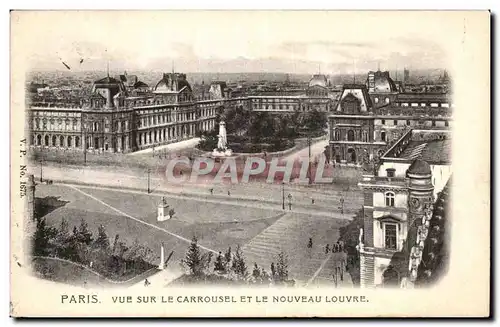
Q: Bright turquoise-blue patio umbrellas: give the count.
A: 0